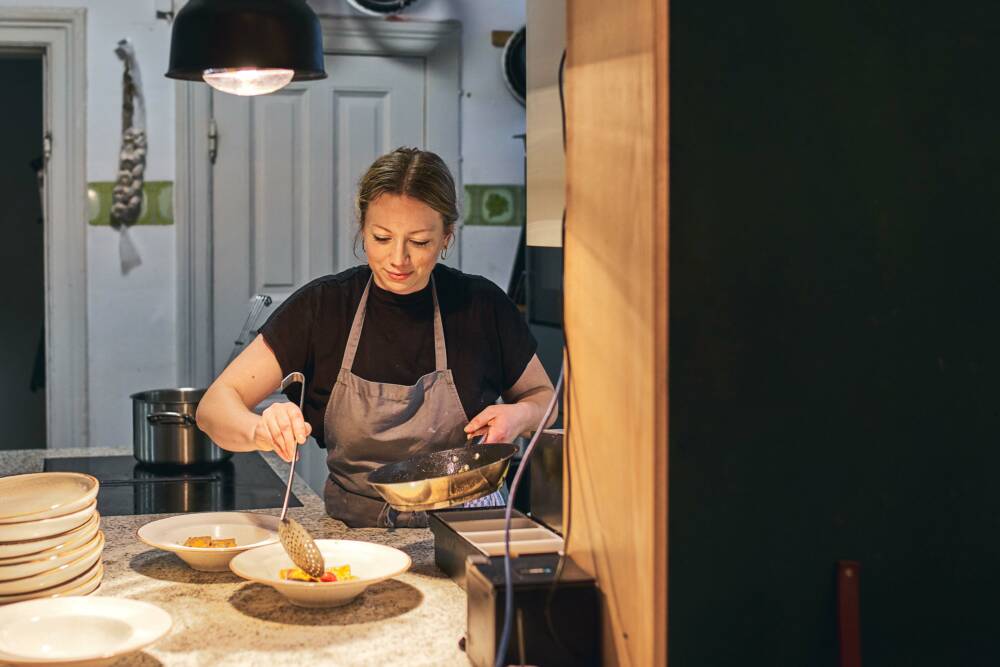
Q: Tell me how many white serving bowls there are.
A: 3